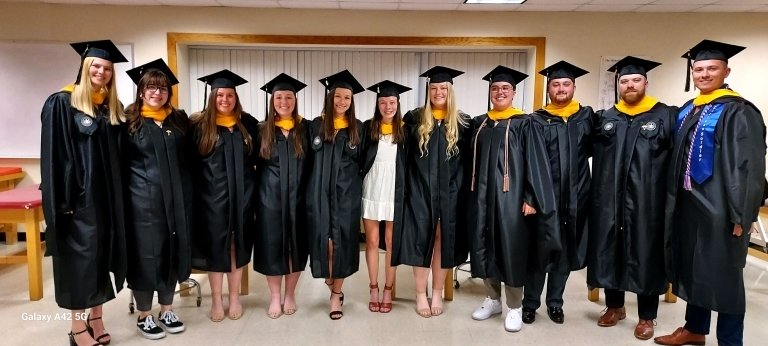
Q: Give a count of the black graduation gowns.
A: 11